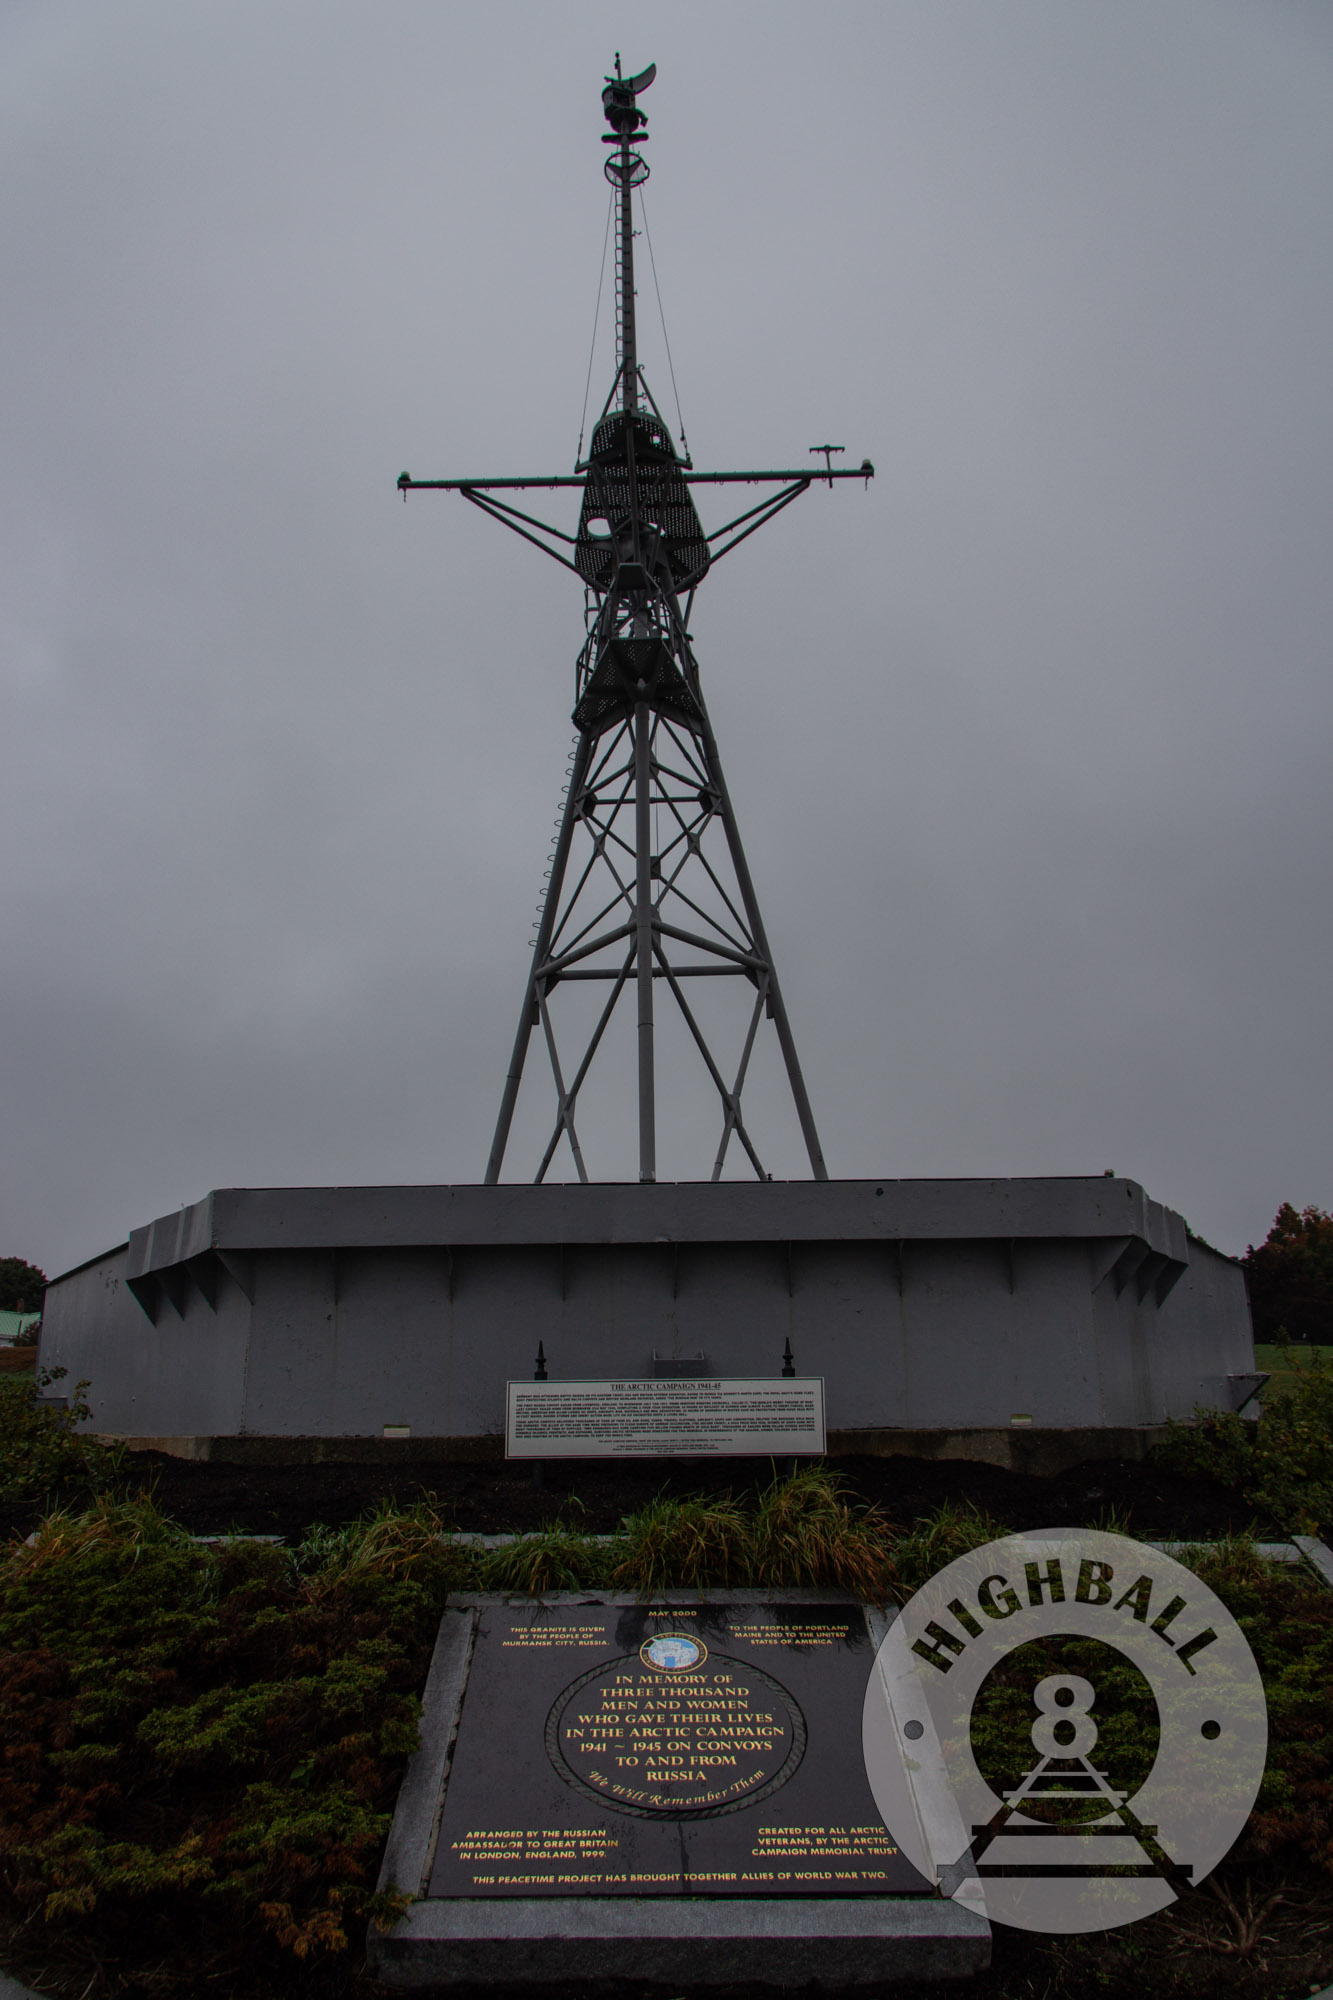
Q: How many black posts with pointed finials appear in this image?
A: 2